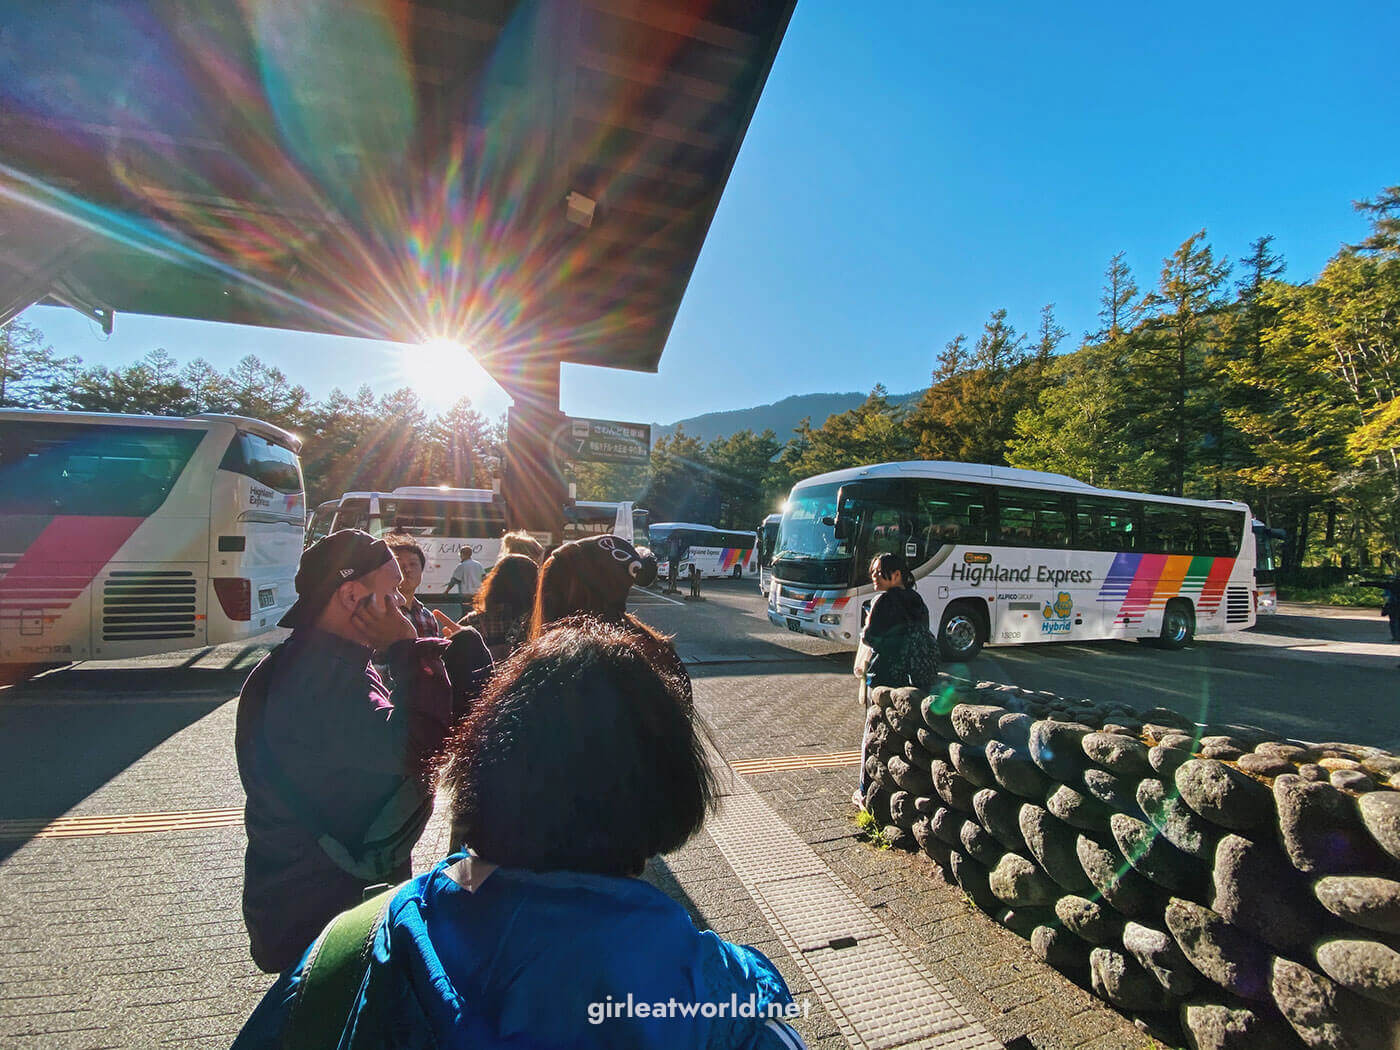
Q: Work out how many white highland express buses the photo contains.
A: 3